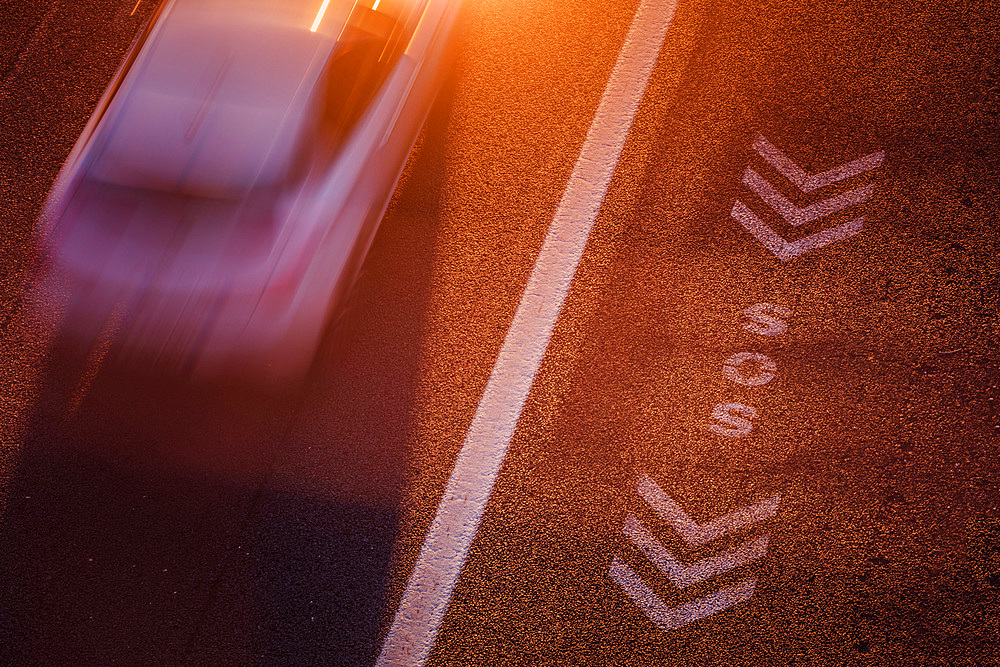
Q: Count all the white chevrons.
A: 6